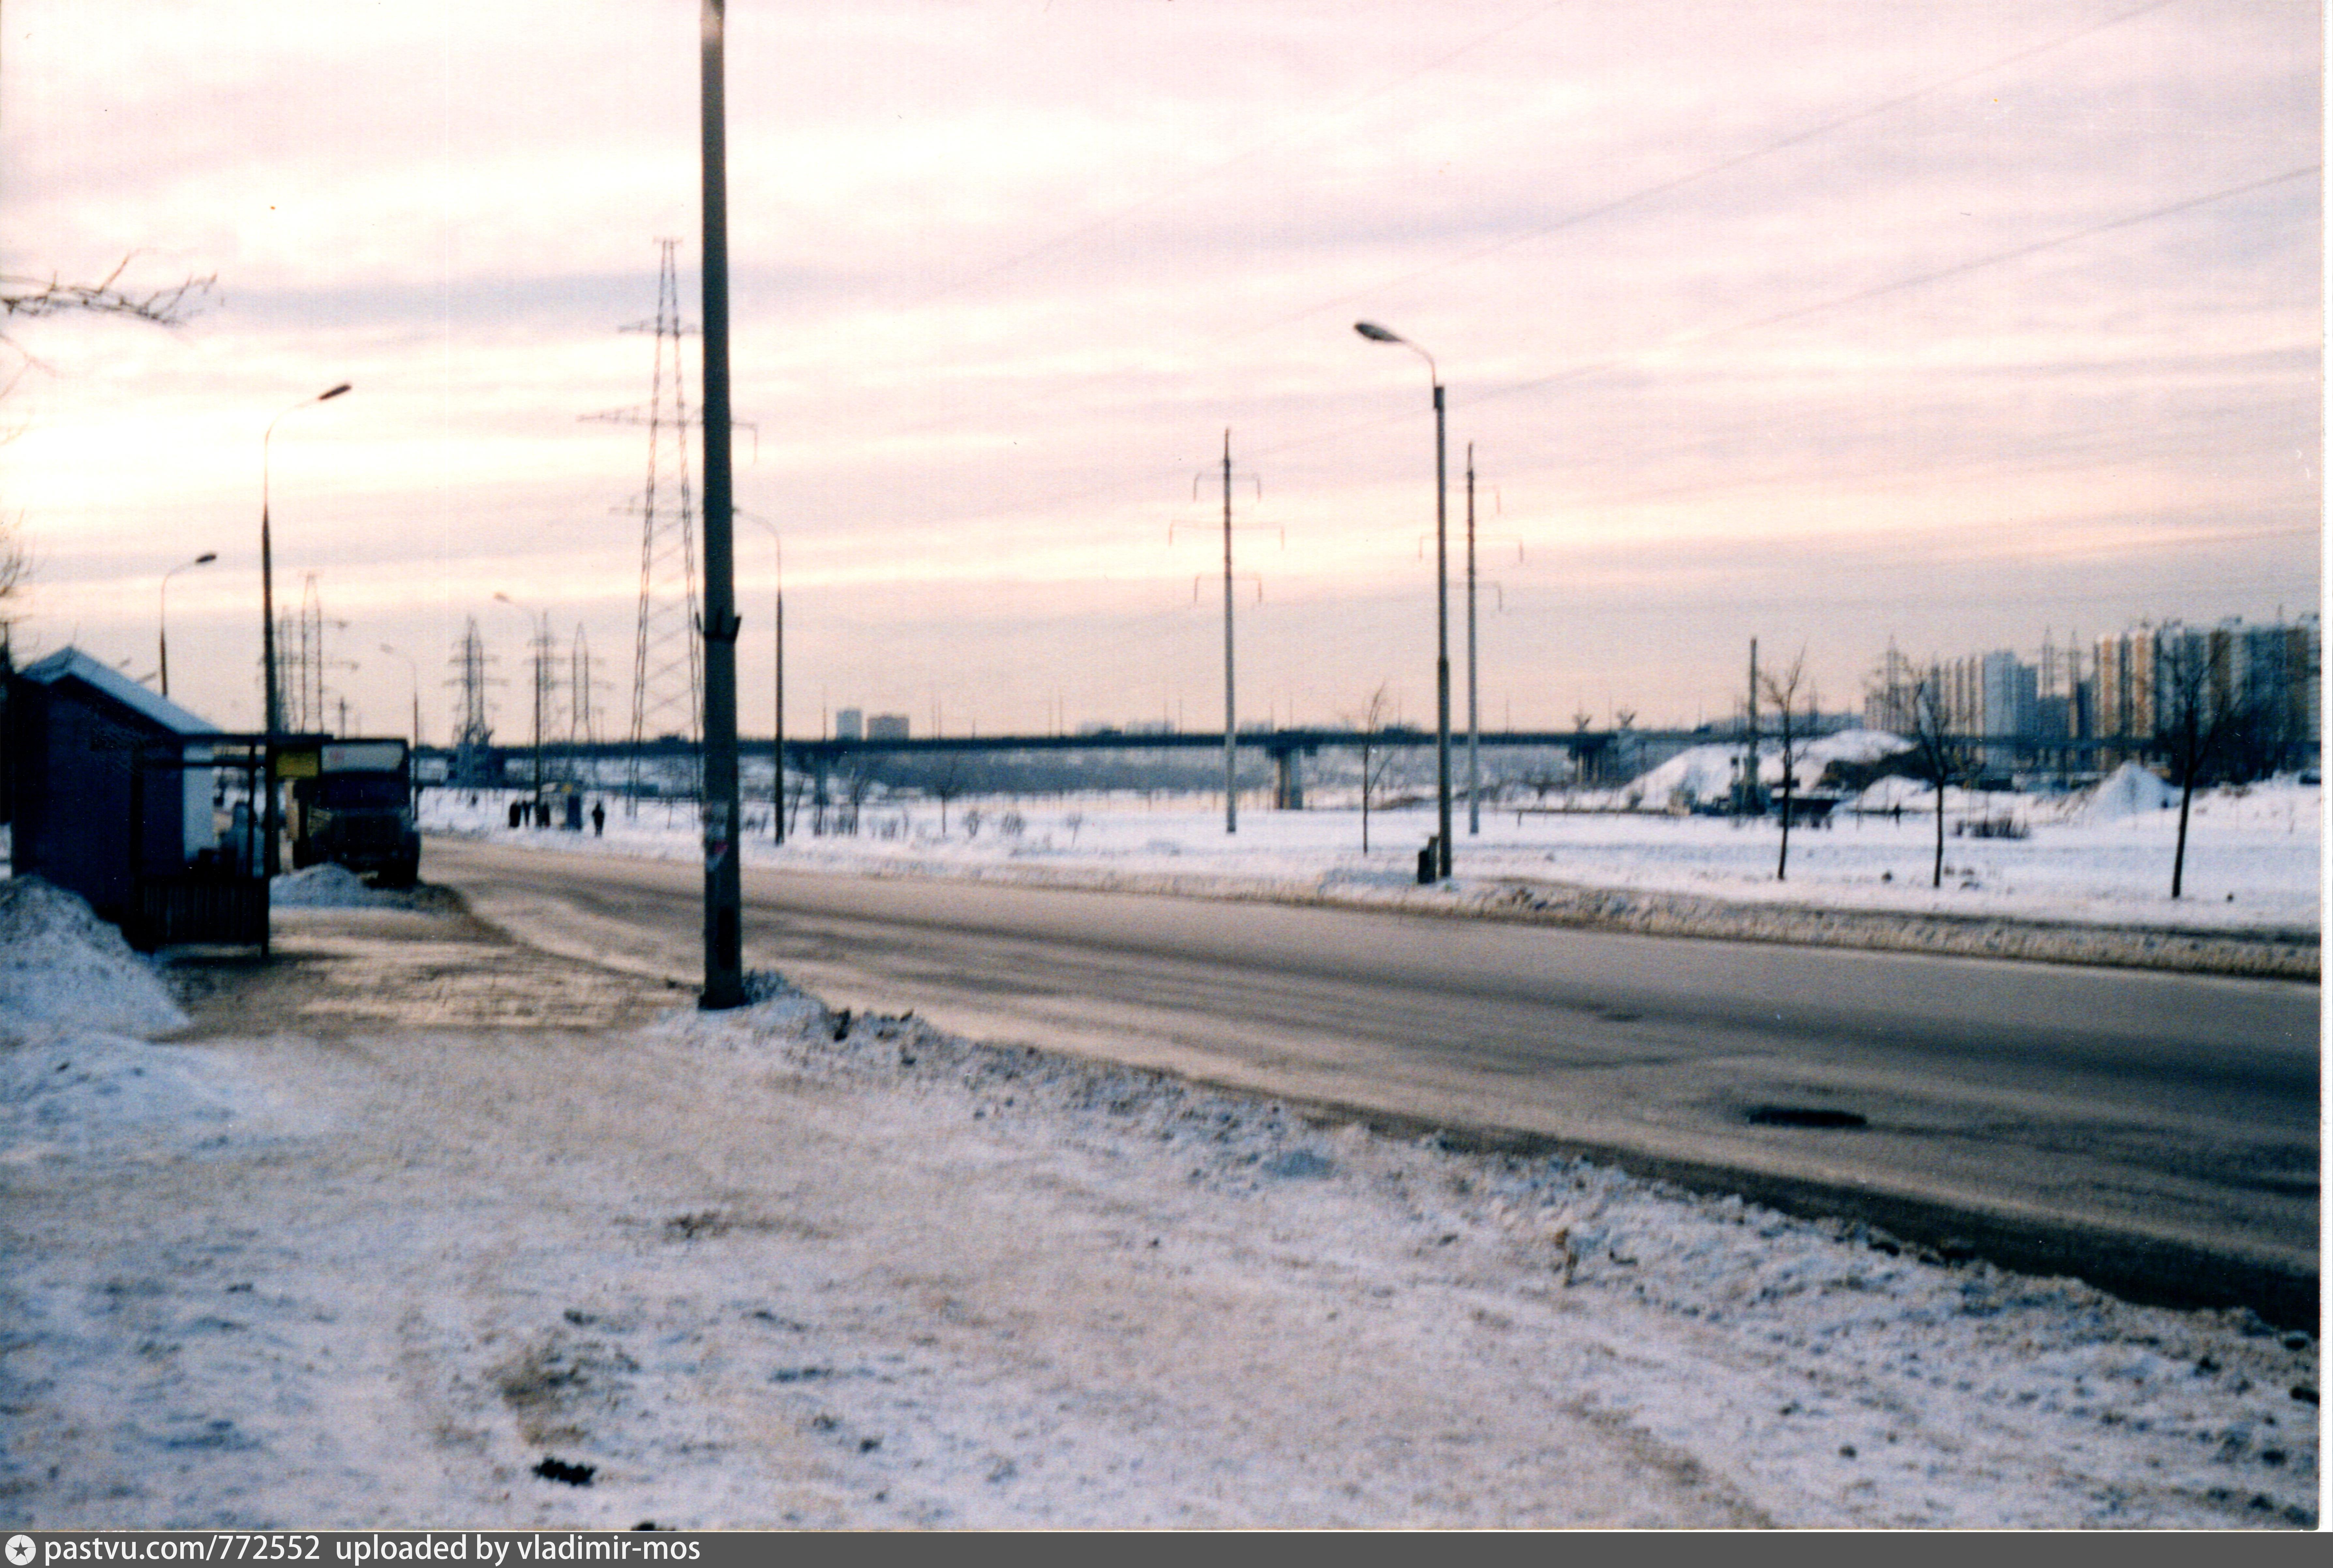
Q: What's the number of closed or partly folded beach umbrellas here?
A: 0